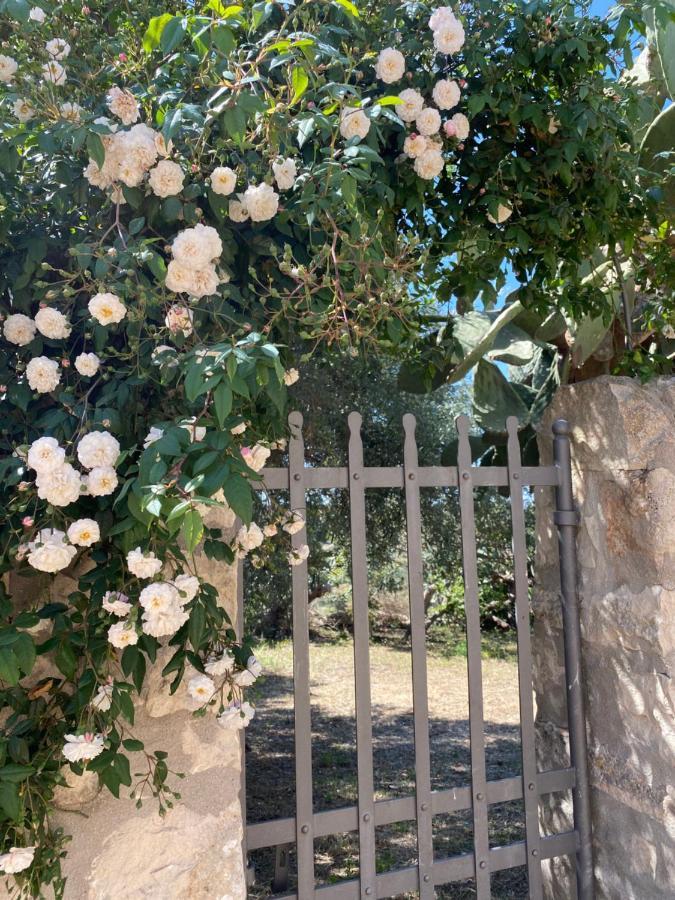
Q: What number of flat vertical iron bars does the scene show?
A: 5